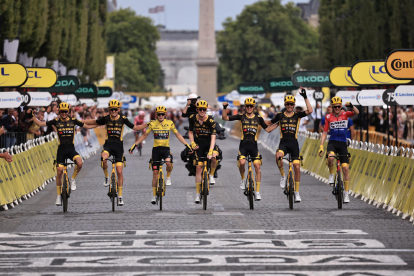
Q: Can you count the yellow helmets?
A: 7